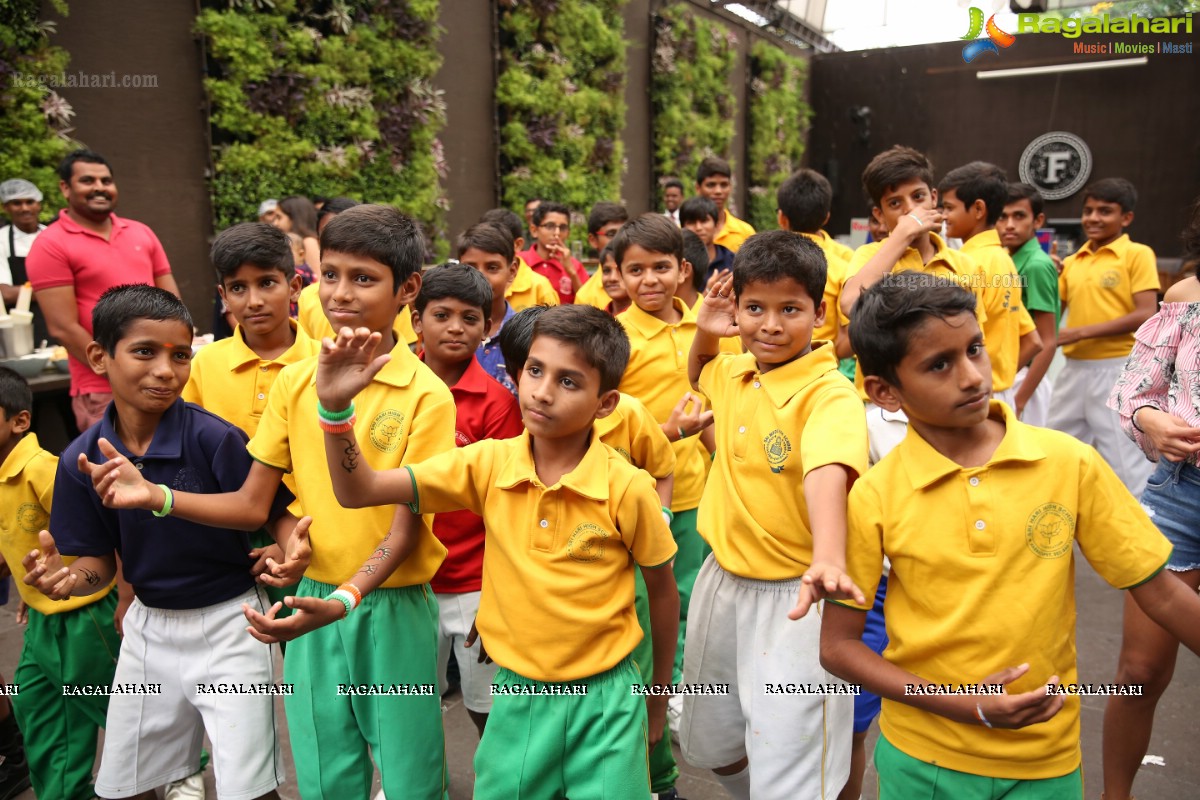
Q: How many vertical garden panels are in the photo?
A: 5